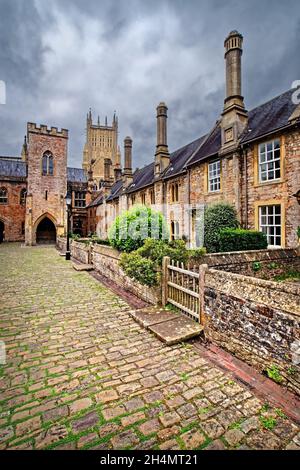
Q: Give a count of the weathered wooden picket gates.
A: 1